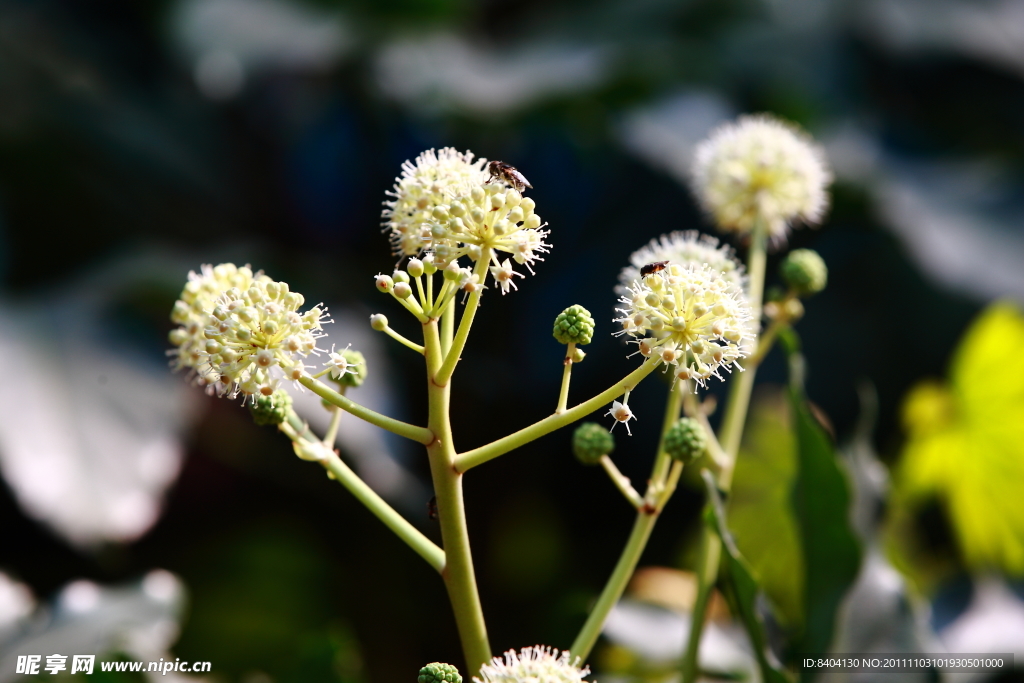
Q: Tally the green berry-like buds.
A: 7